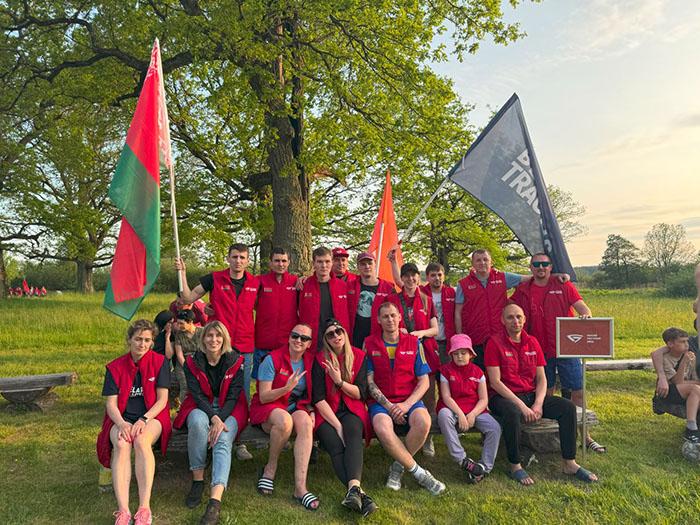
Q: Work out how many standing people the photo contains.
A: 9